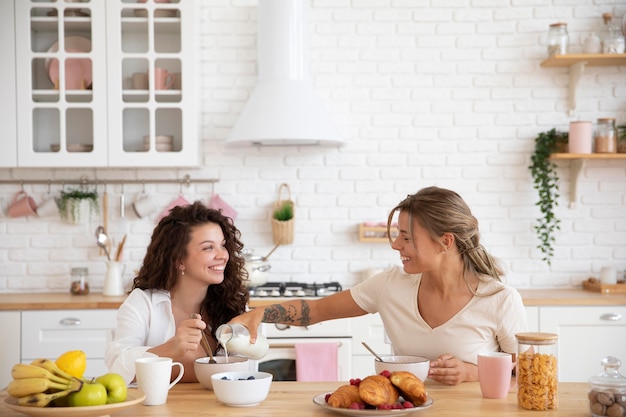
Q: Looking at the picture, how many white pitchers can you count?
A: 1